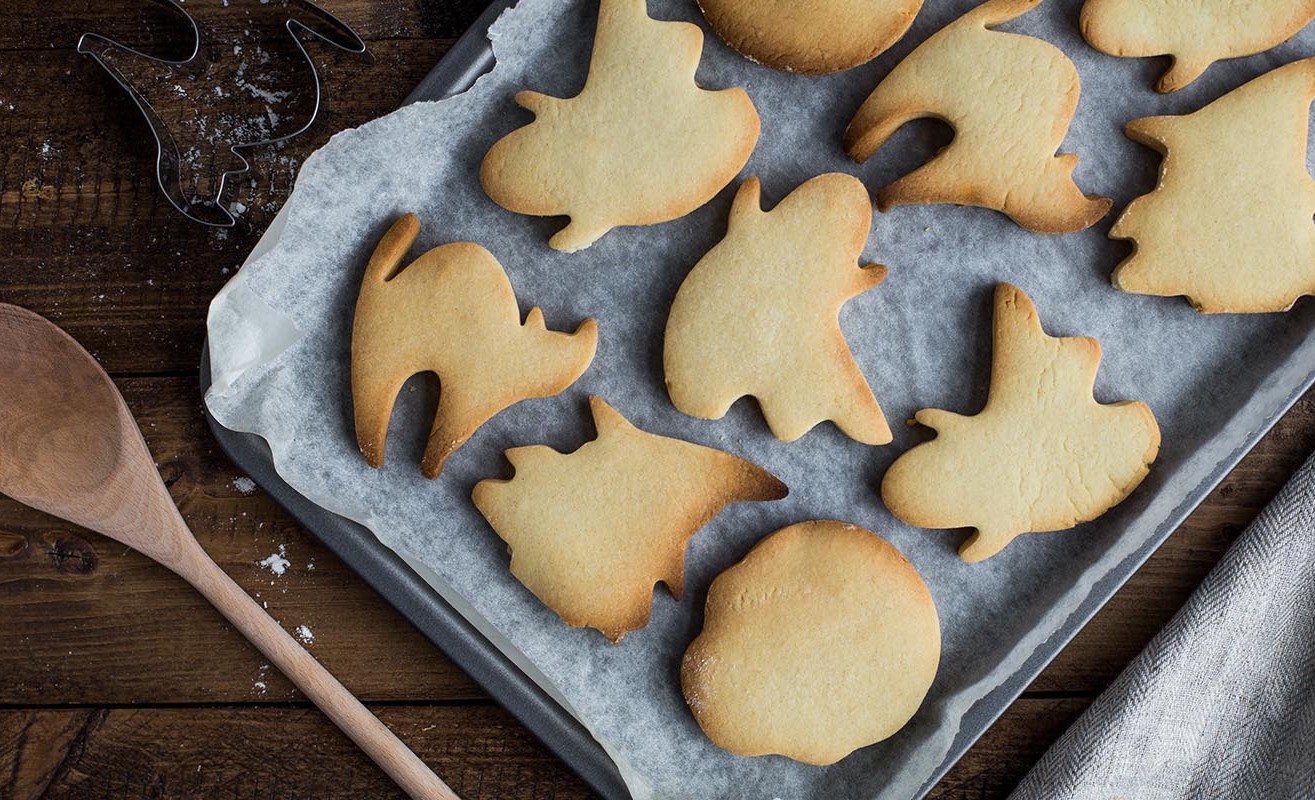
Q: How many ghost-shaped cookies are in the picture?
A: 4